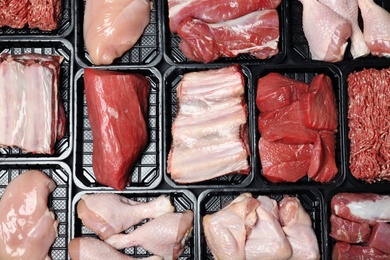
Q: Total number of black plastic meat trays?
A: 13